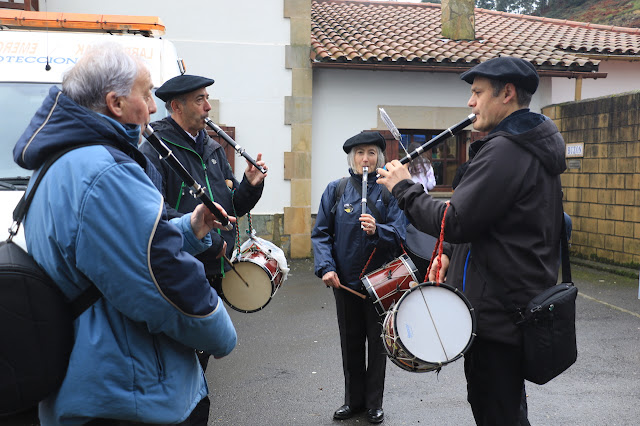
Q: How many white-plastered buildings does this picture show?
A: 2